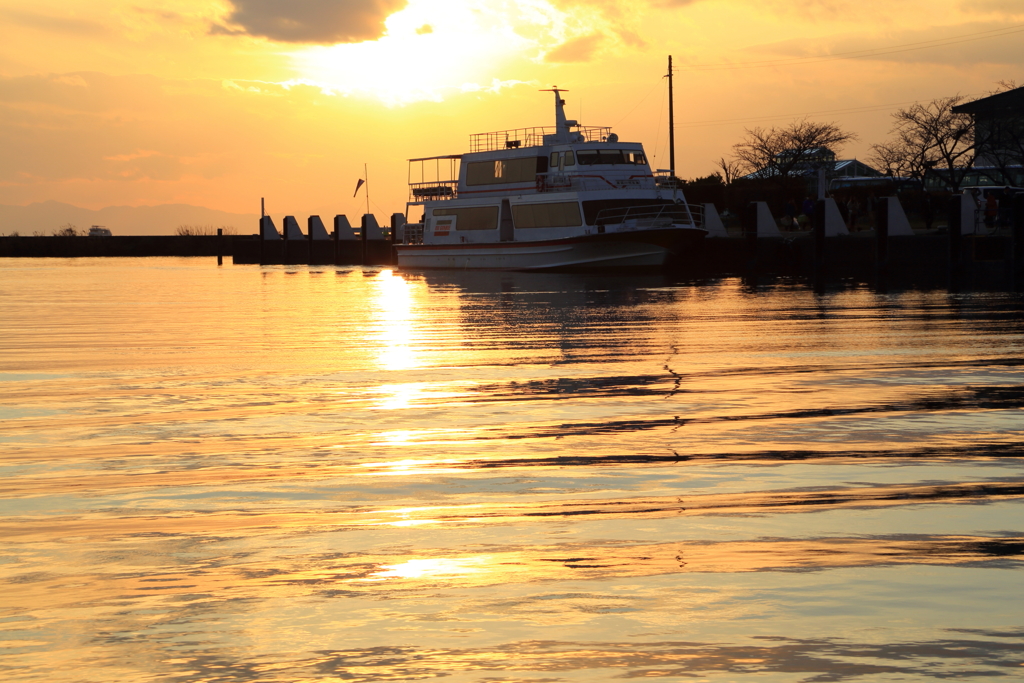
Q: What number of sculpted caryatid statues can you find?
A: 0